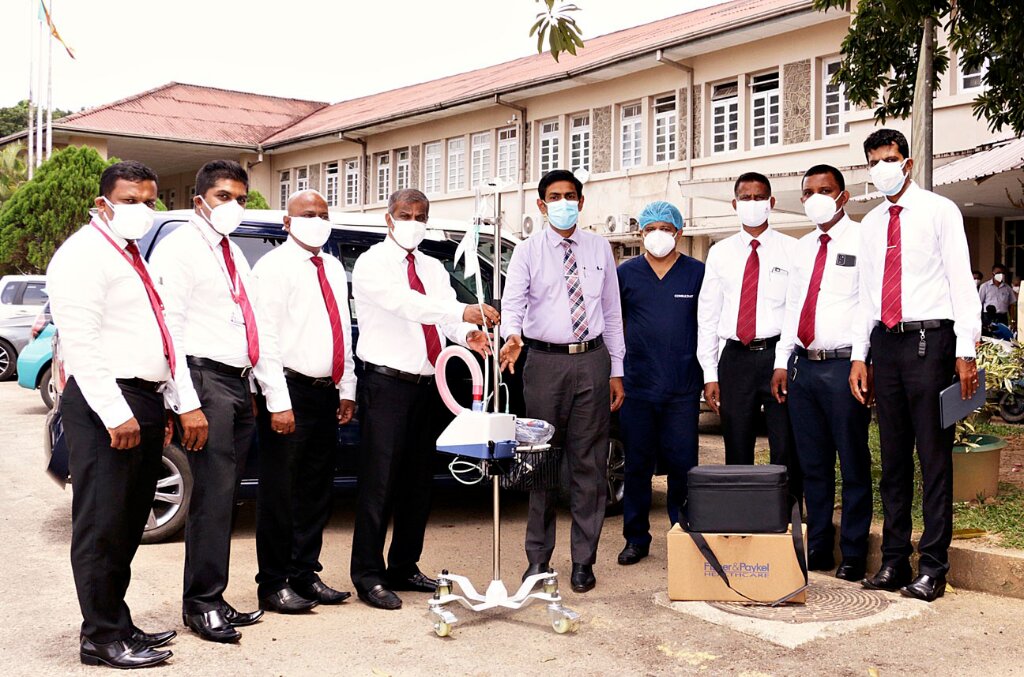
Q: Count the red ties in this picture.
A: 7